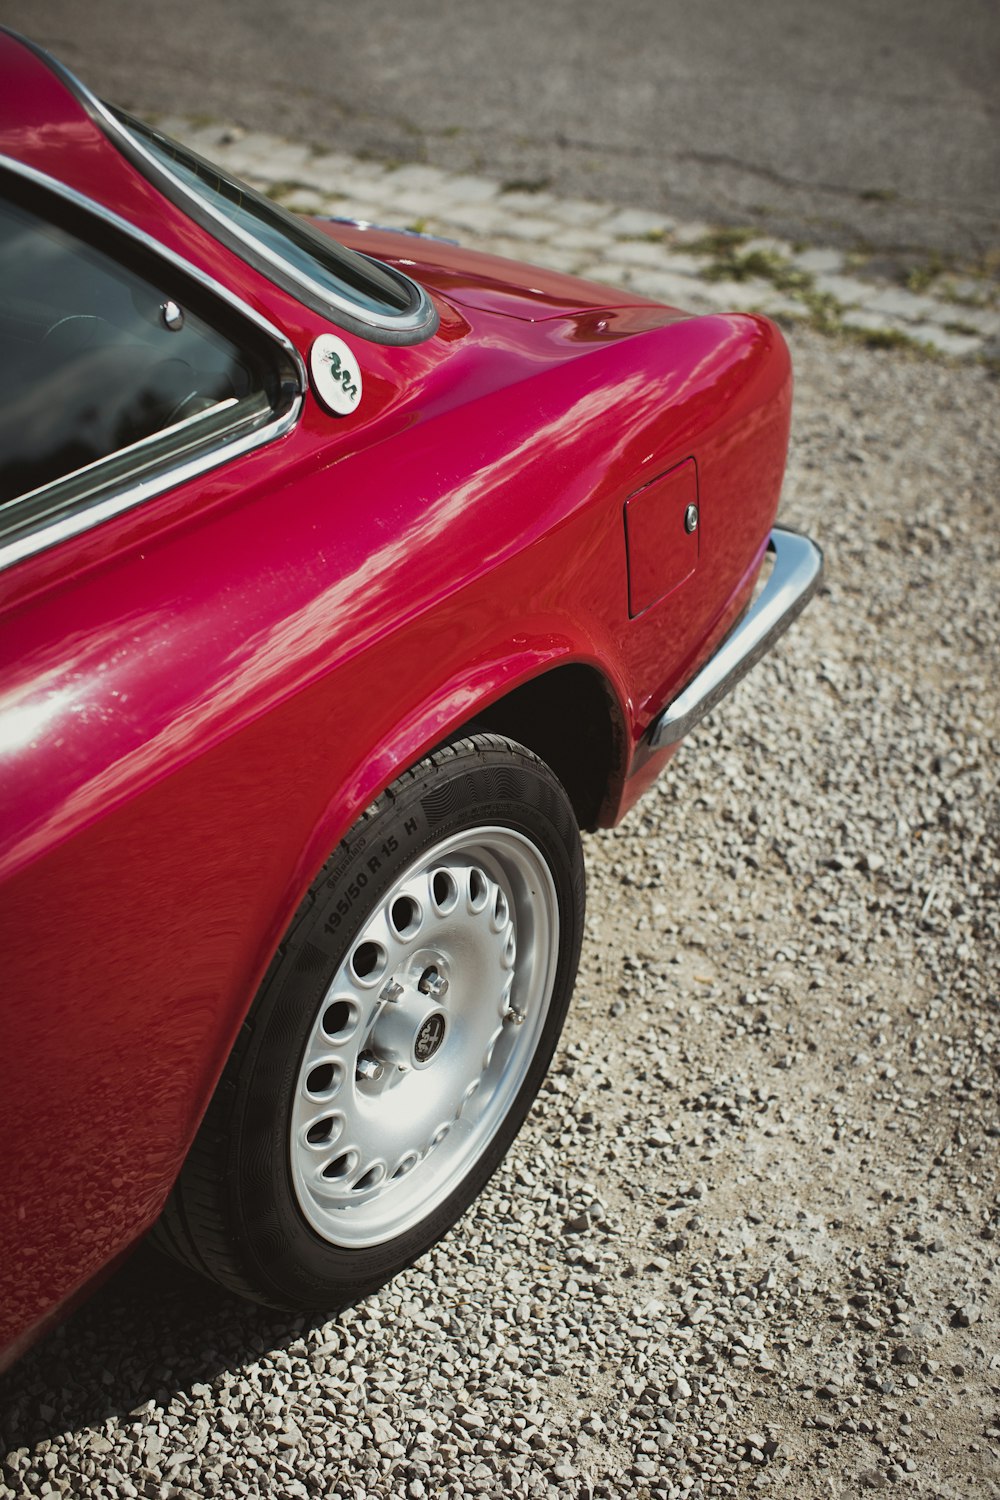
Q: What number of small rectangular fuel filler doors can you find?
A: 1